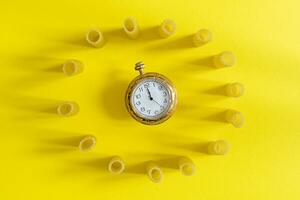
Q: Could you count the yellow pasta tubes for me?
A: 14